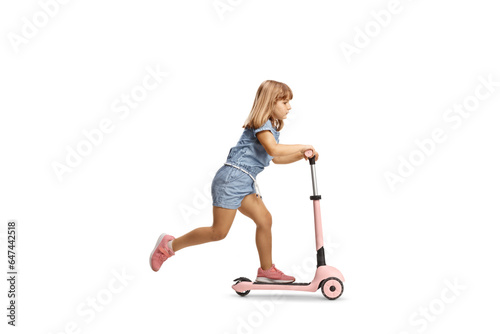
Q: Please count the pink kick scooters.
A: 1